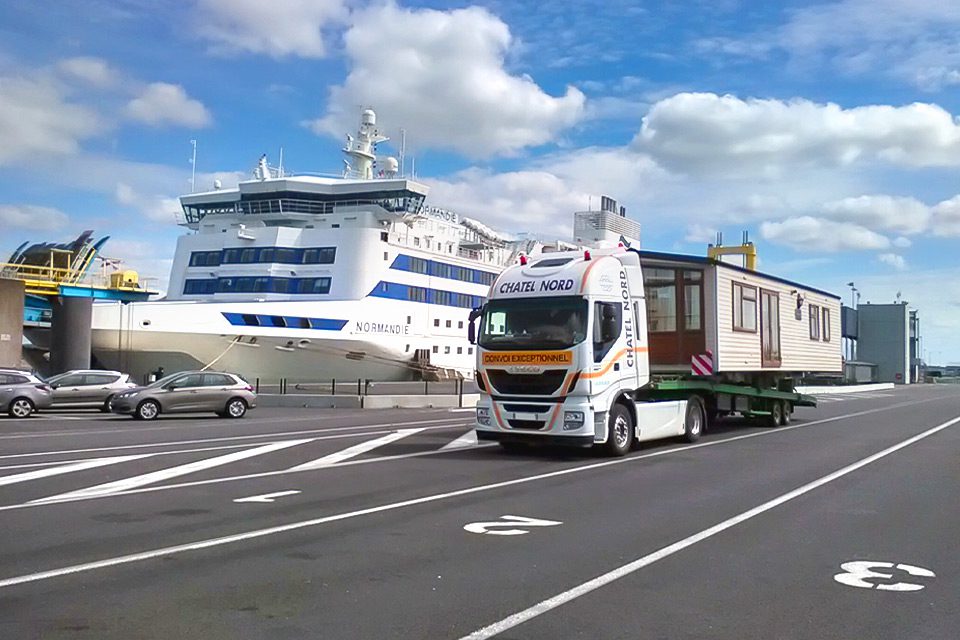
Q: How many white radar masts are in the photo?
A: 1